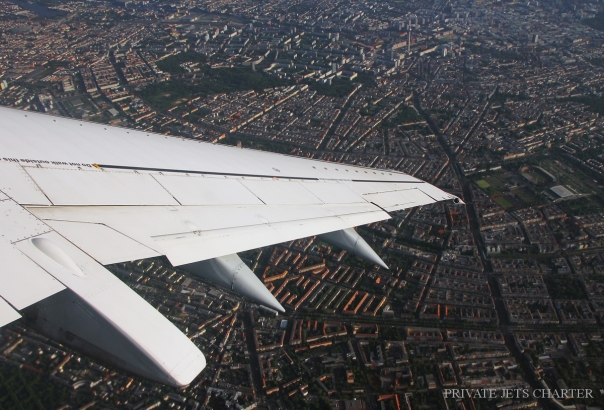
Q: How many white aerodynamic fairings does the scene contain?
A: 3